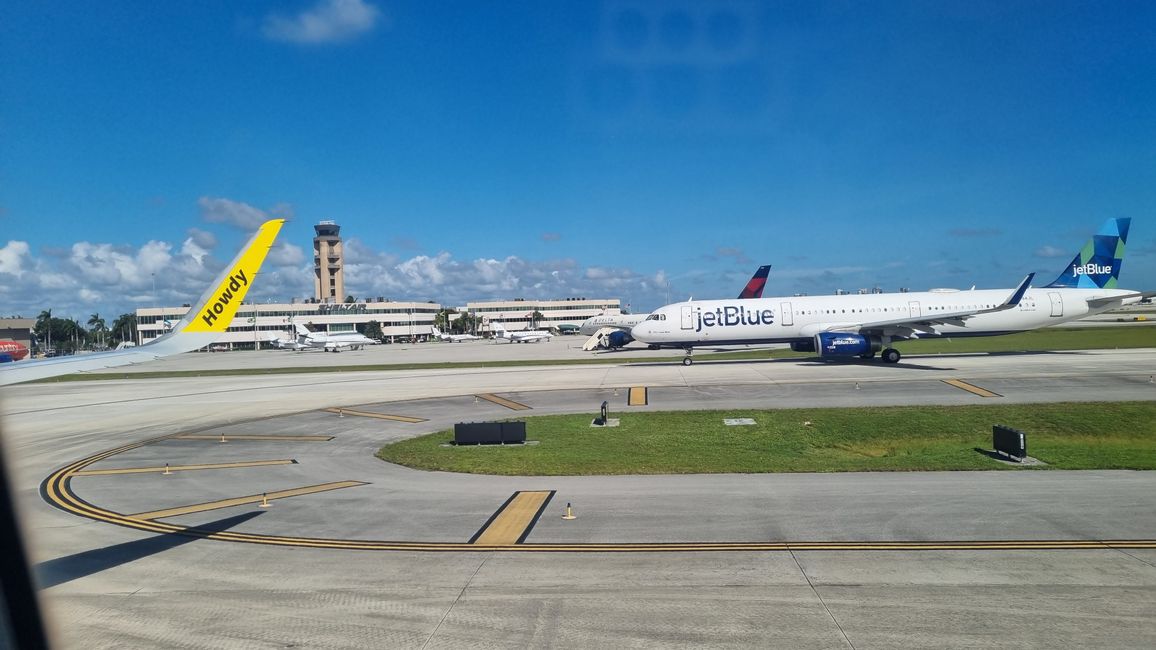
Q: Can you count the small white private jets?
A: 4